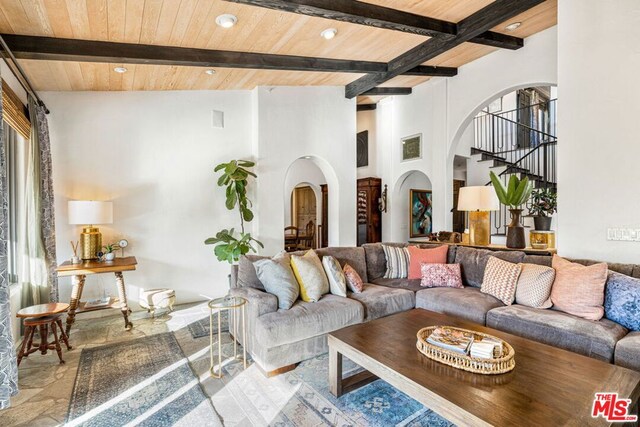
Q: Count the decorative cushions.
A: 11